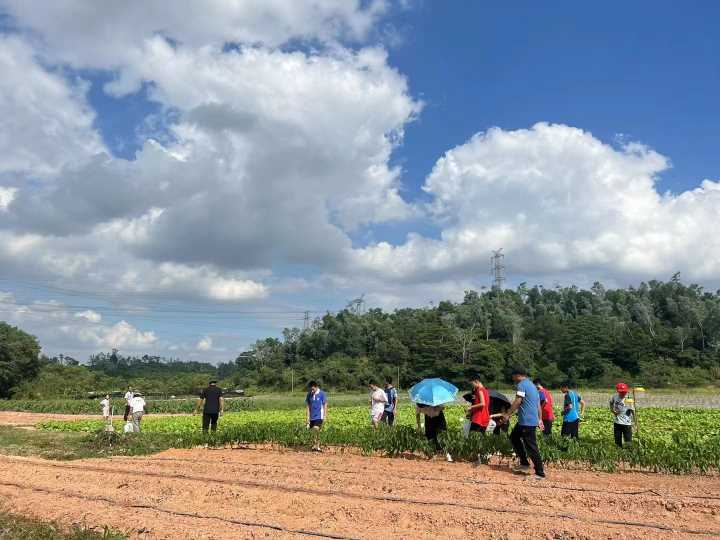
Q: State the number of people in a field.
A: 14